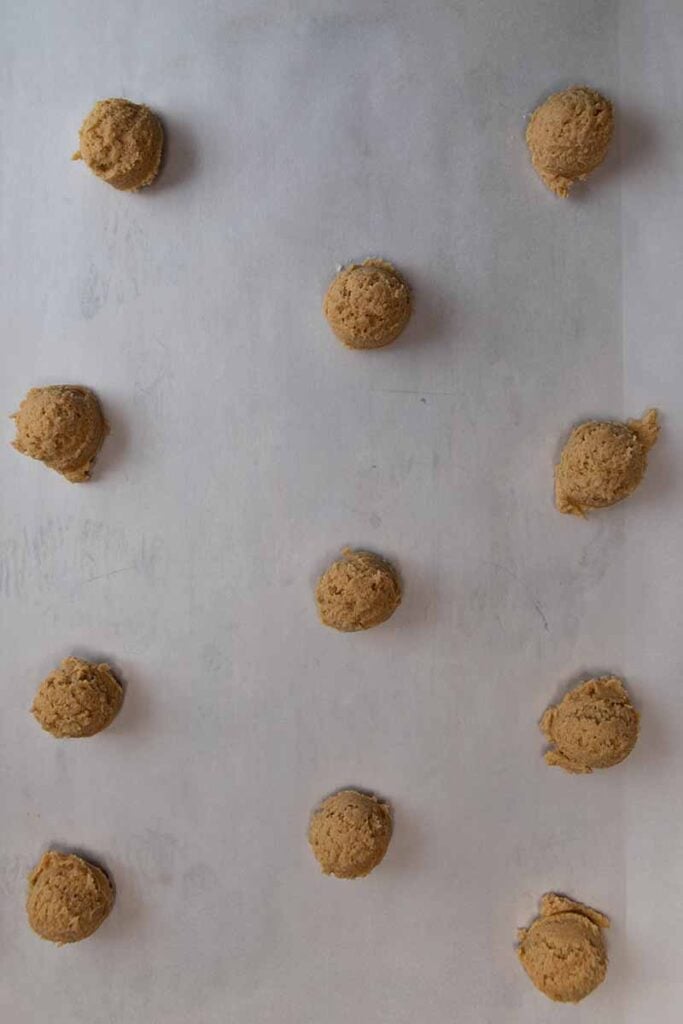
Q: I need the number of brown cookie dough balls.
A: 11